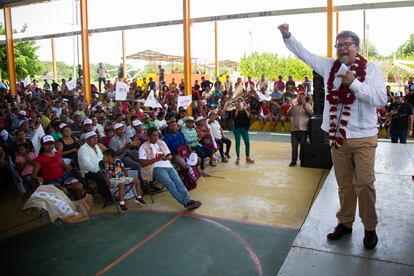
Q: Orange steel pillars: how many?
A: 8